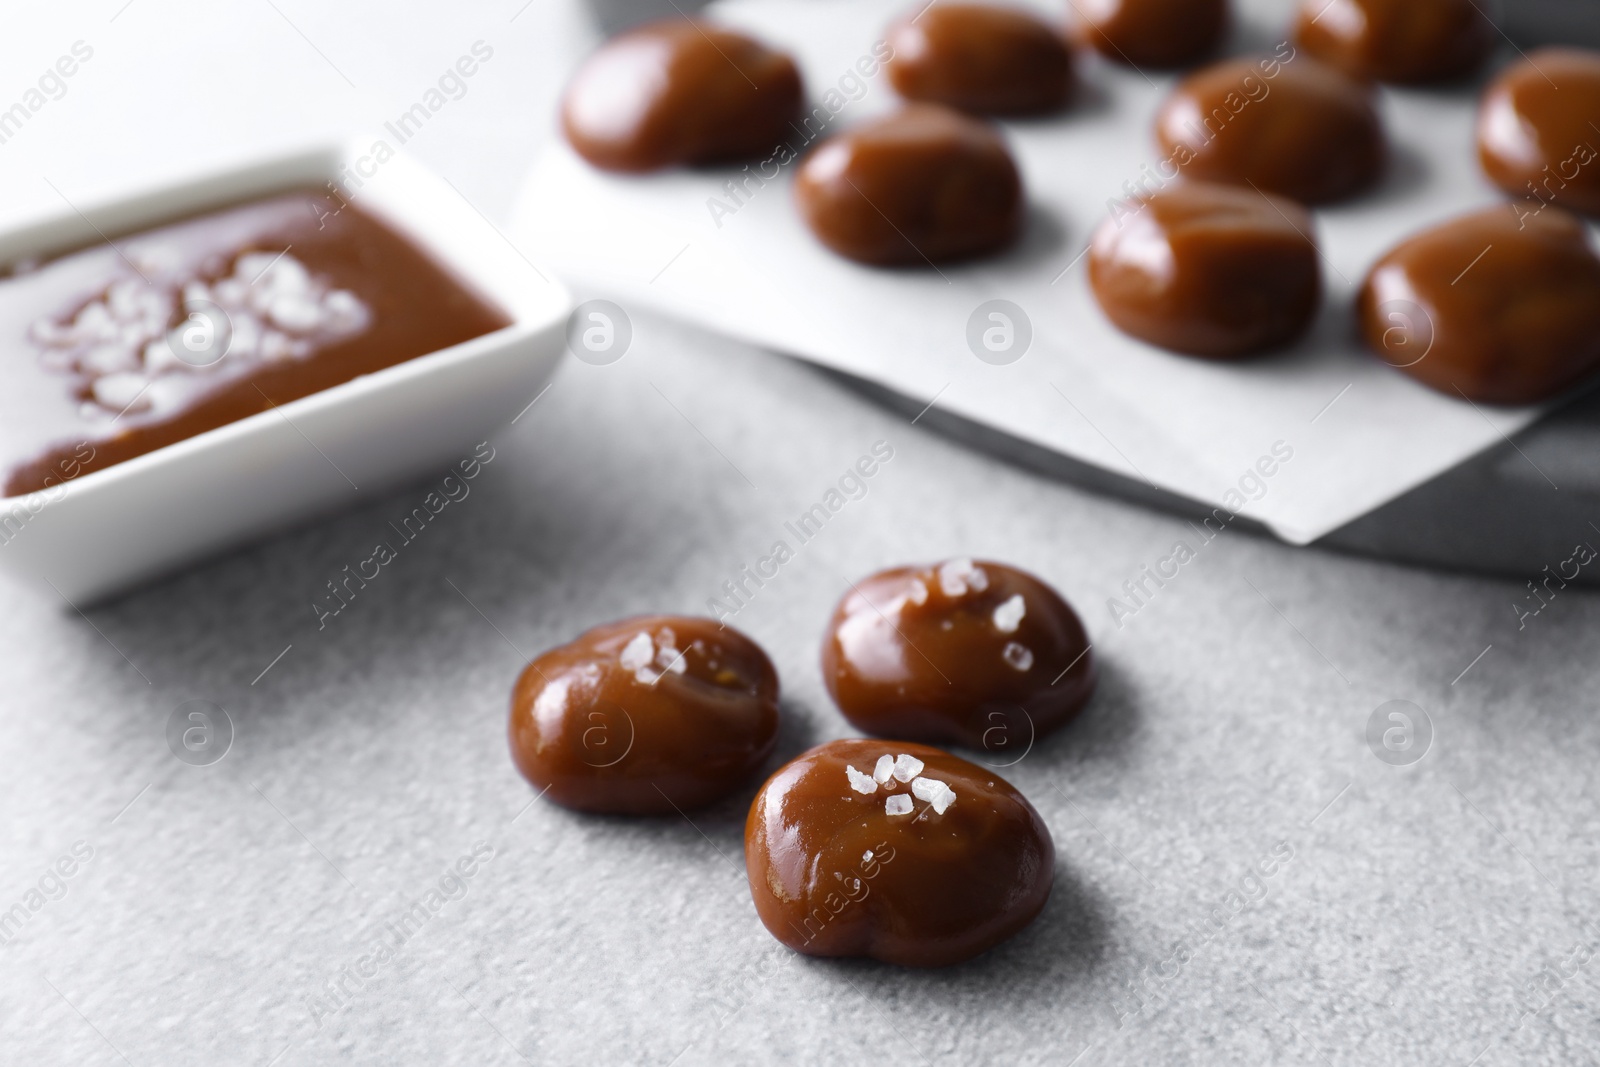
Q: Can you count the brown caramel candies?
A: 12